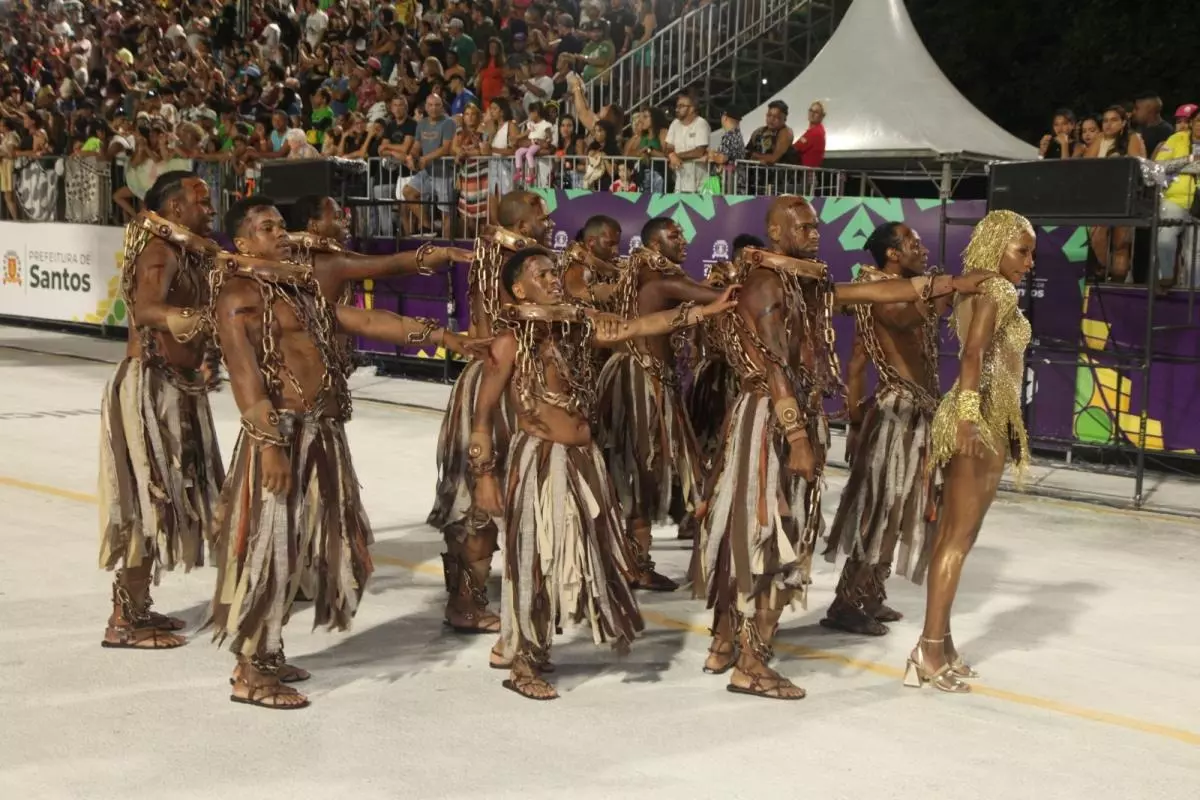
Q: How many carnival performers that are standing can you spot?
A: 11